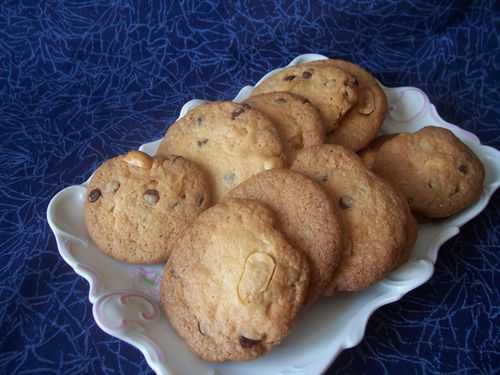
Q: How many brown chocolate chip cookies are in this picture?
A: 9